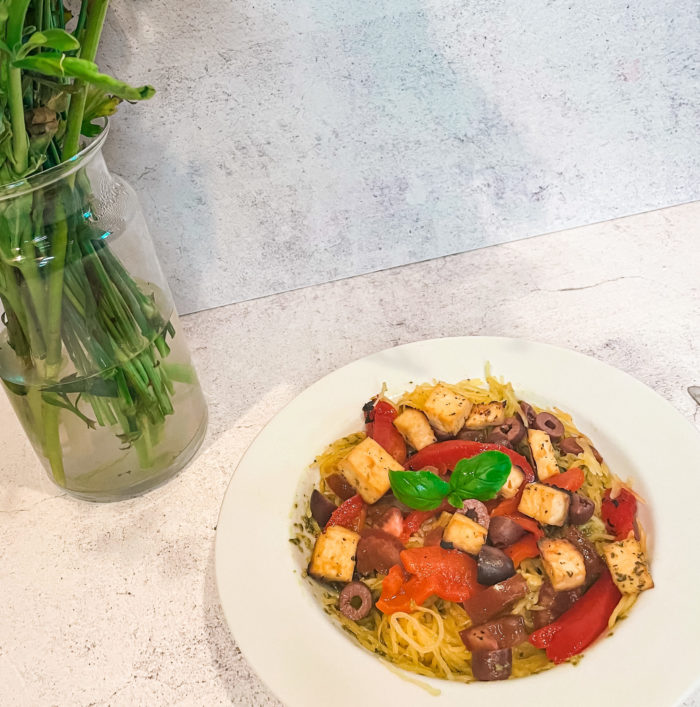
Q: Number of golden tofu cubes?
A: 11